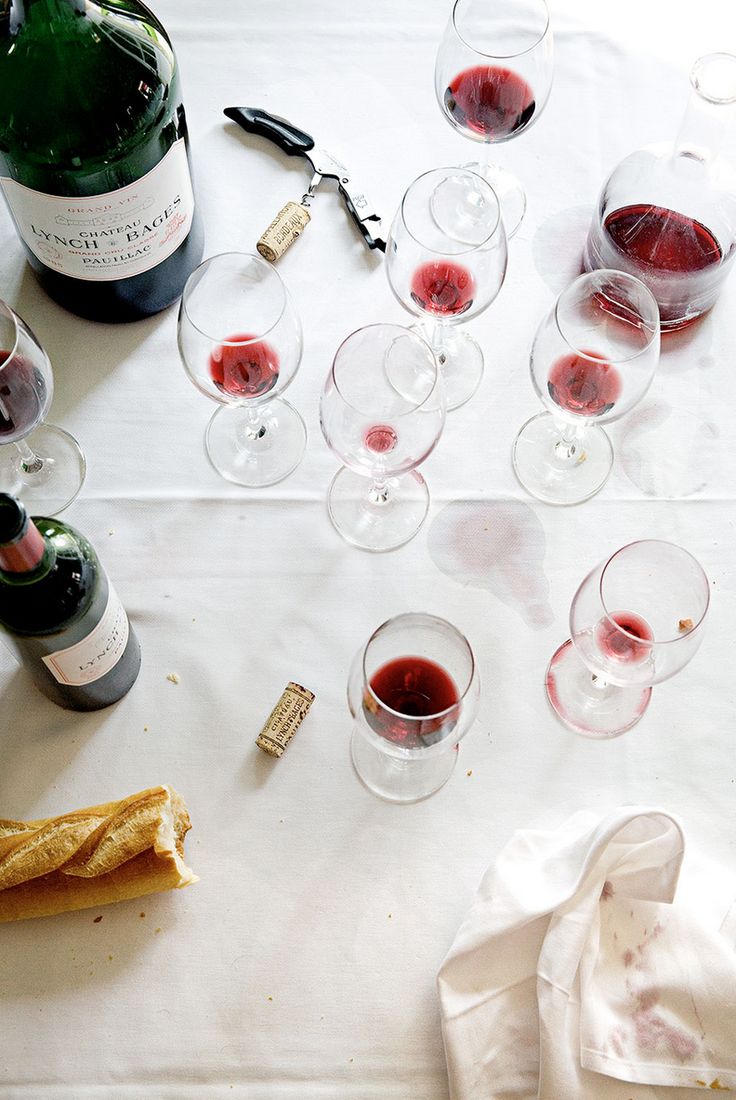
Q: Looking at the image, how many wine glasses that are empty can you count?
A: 0